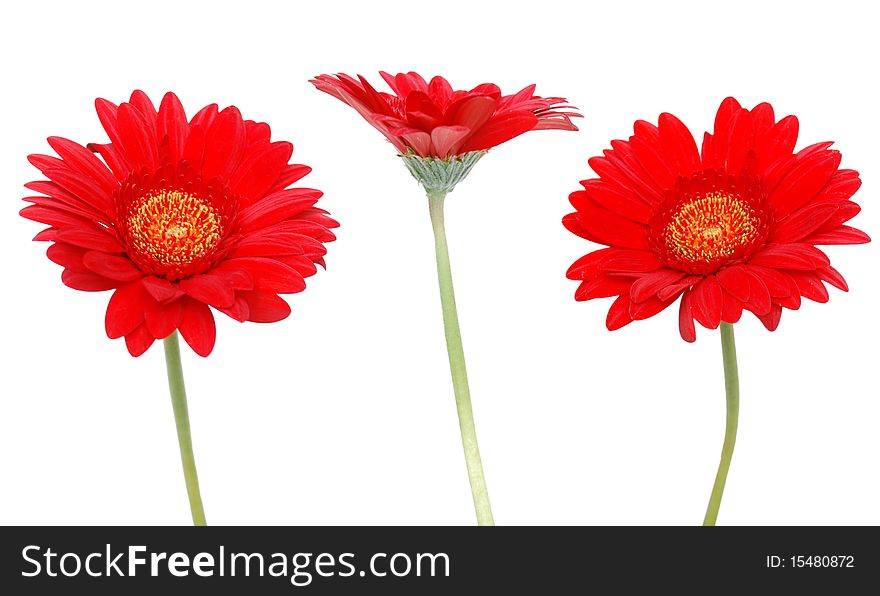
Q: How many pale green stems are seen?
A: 3